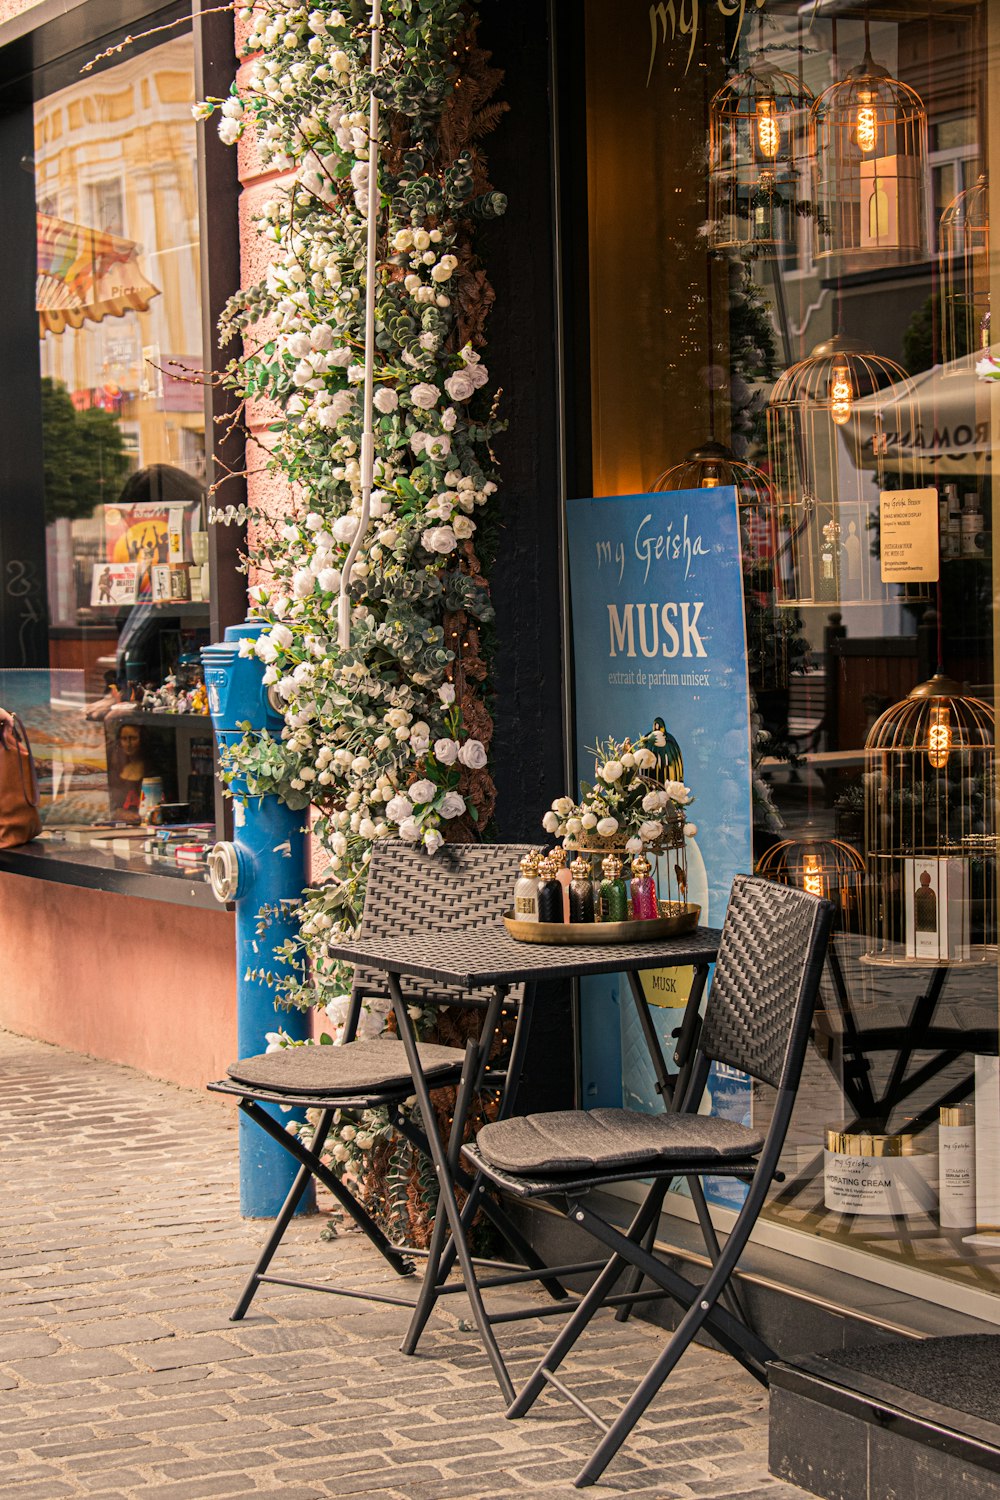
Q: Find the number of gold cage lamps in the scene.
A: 7